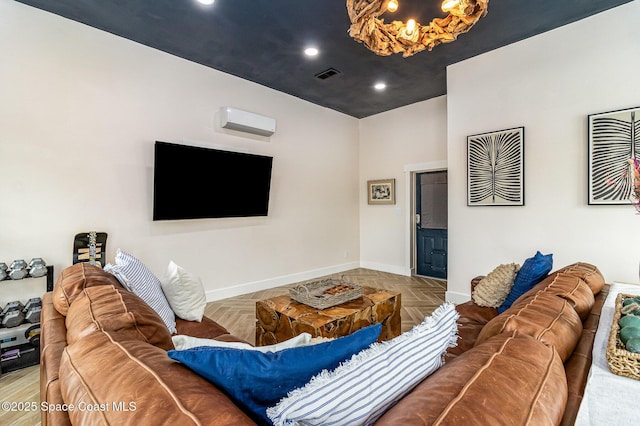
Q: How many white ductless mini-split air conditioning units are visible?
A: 1